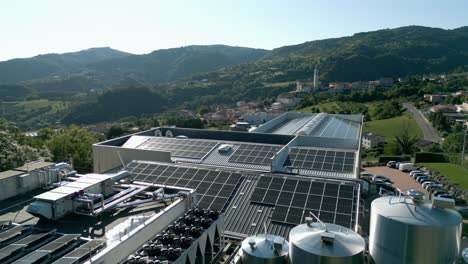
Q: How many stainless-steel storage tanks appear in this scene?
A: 3